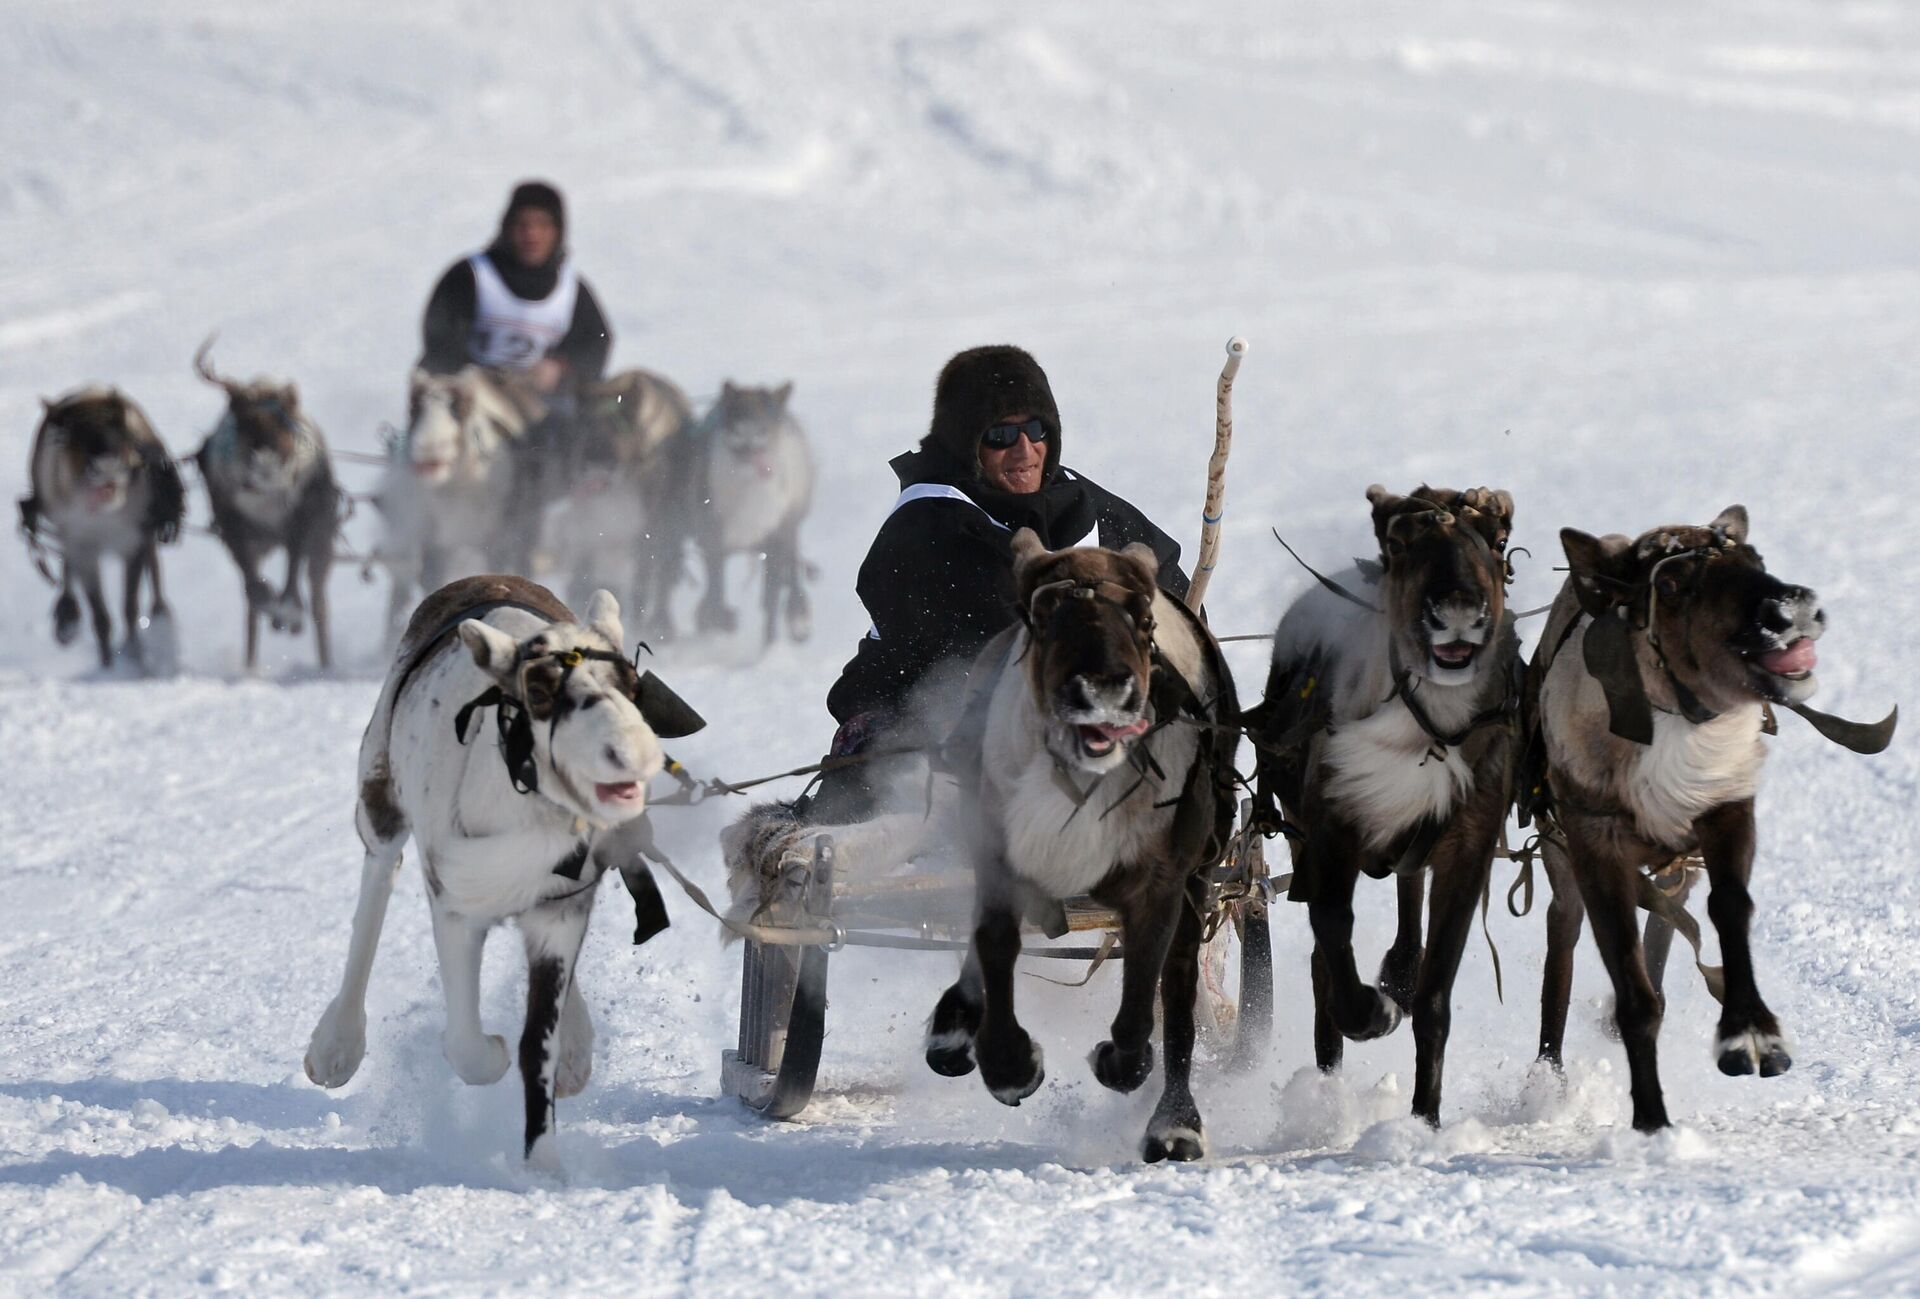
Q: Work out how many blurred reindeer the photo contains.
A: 5